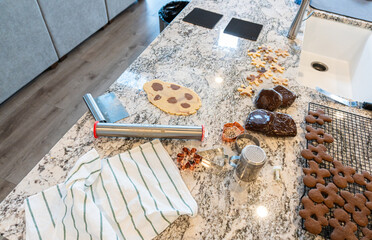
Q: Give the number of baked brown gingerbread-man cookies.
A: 12